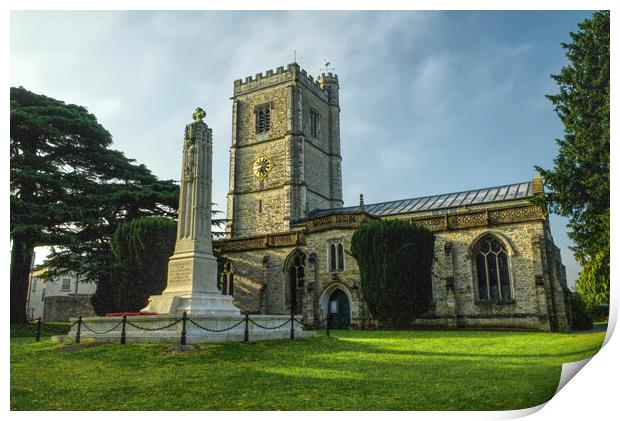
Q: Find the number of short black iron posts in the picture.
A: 7